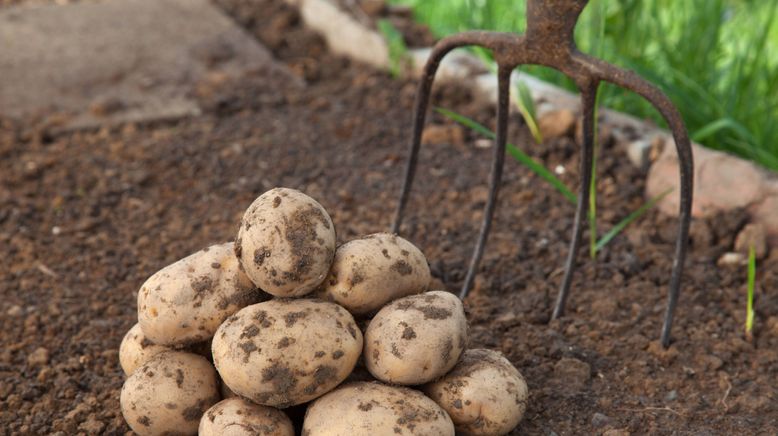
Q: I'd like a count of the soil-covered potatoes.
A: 10